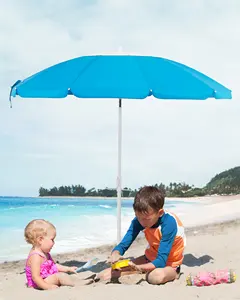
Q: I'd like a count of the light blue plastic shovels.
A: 1